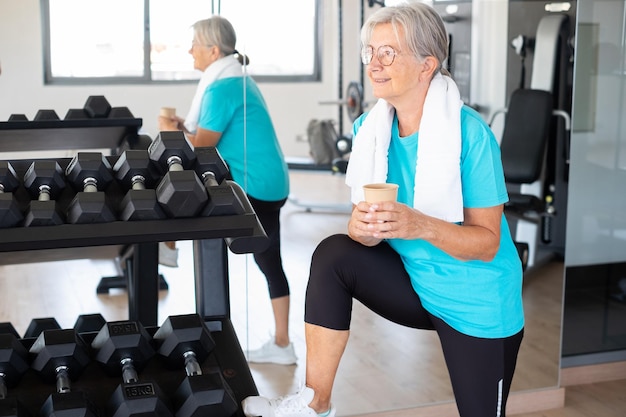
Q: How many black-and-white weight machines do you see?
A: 1